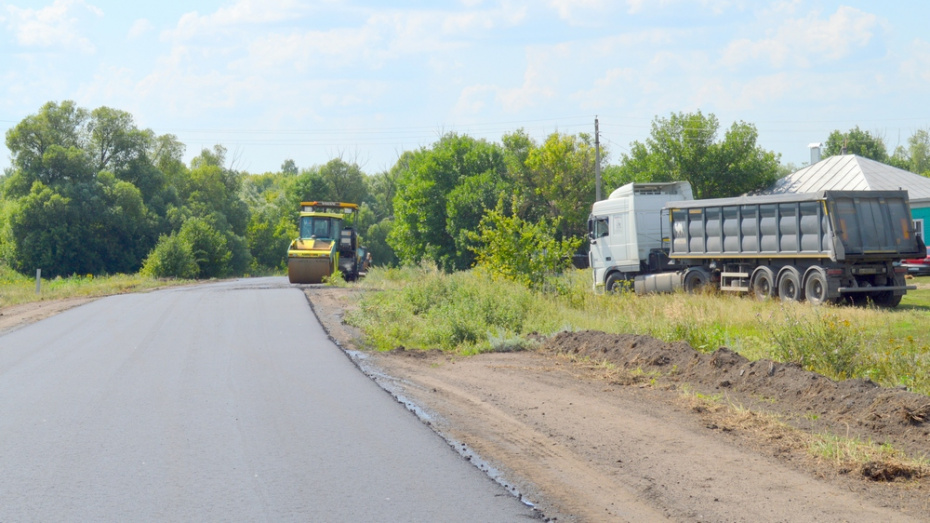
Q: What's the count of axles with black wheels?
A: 5